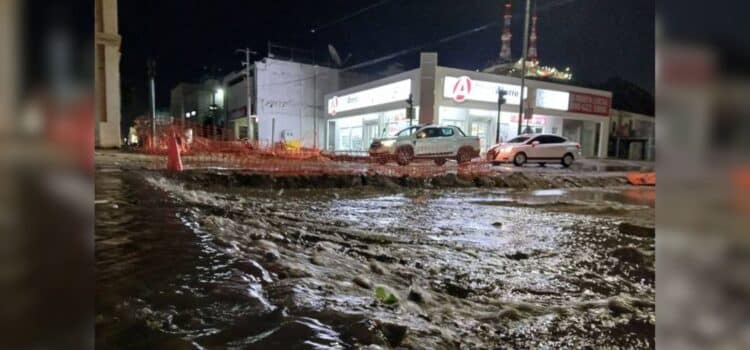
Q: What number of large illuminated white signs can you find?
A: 3